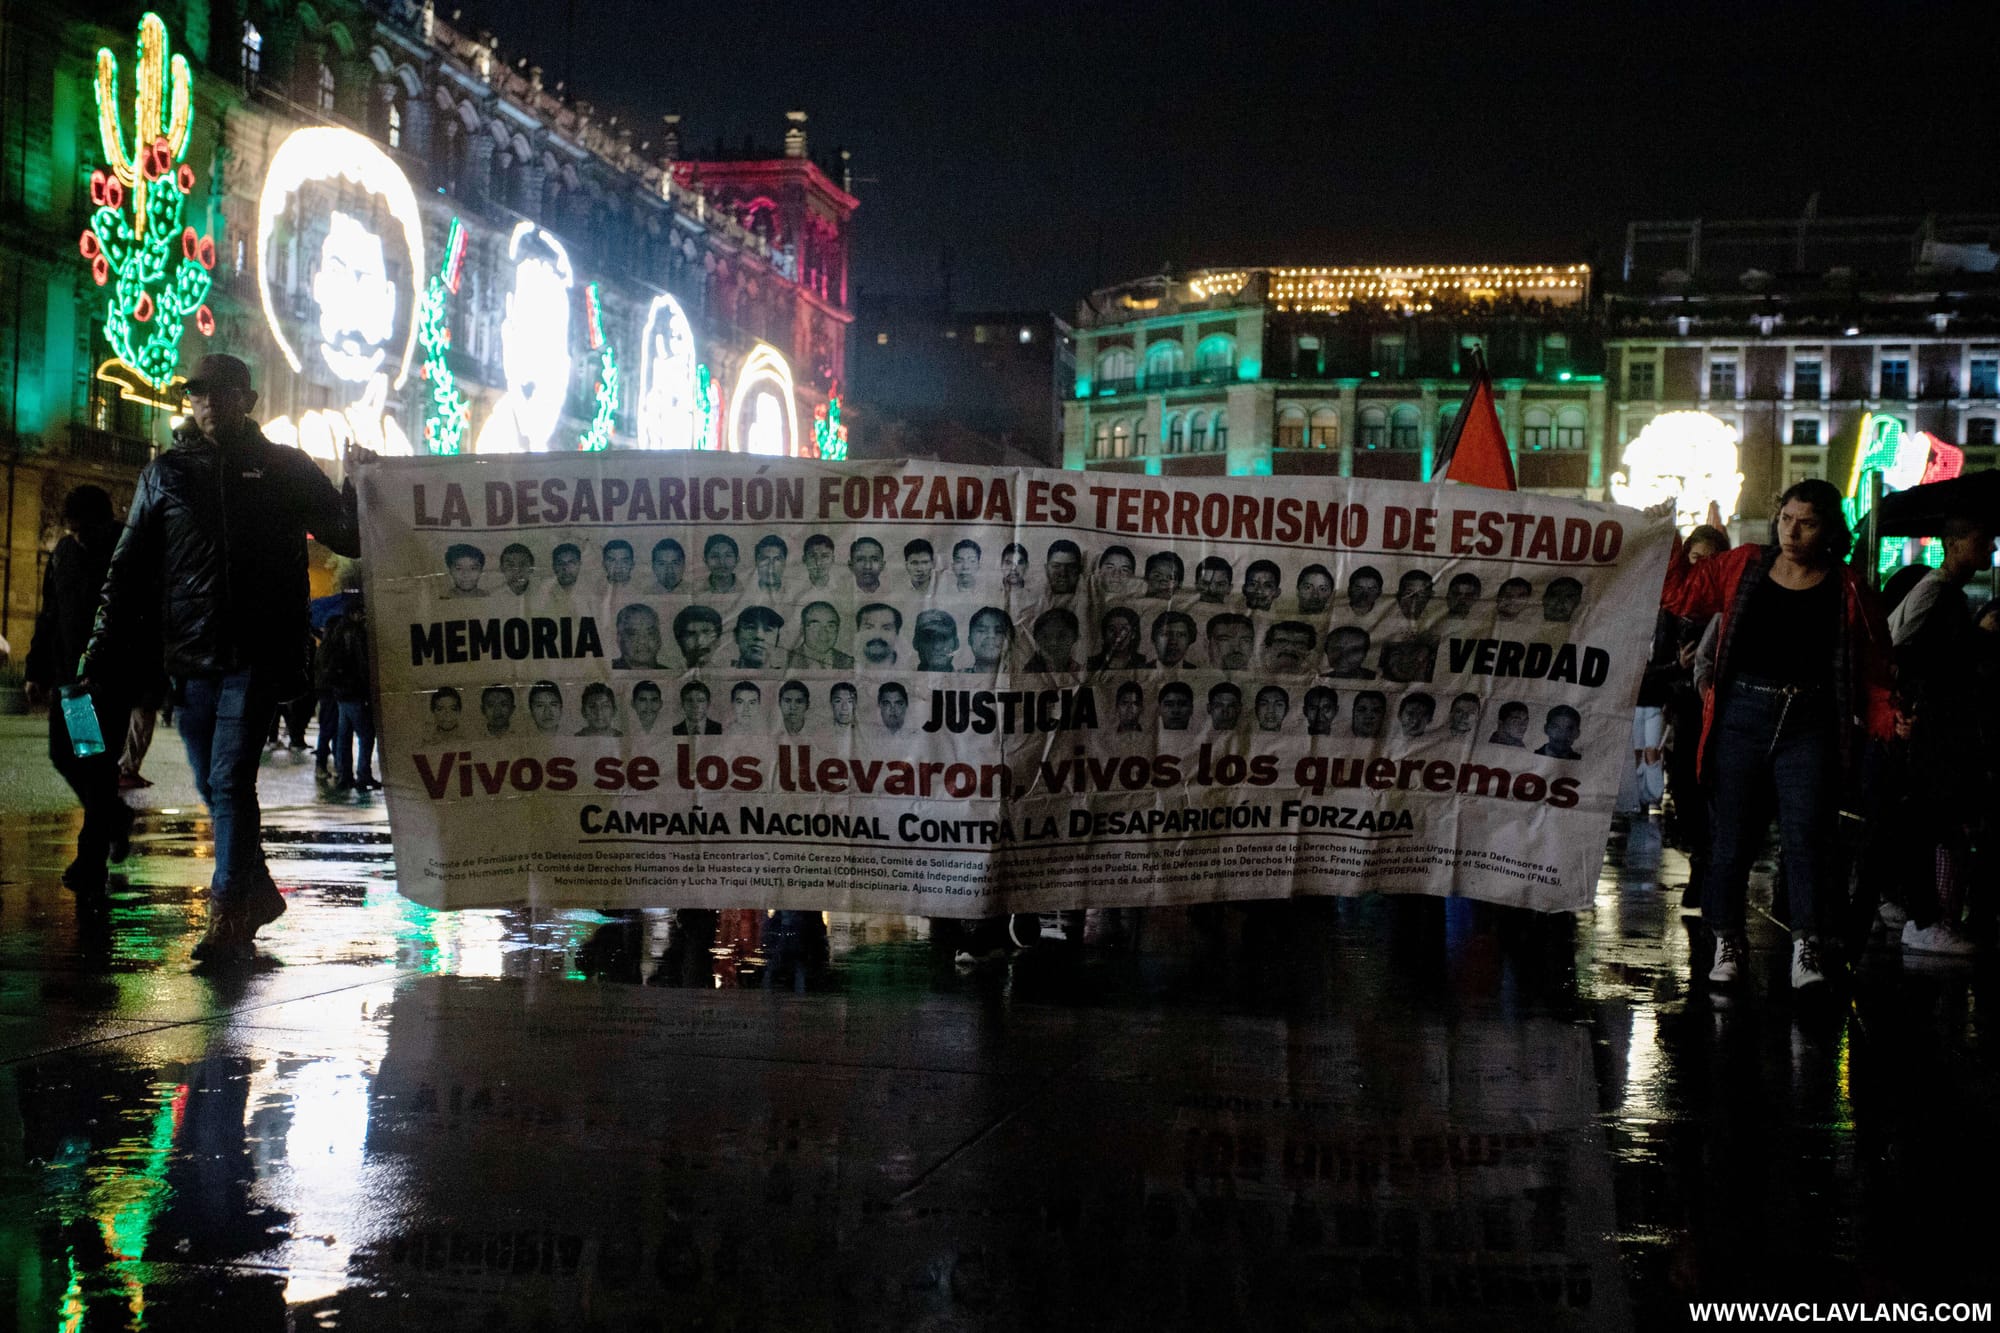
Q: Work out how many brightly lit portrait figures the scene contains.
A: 5